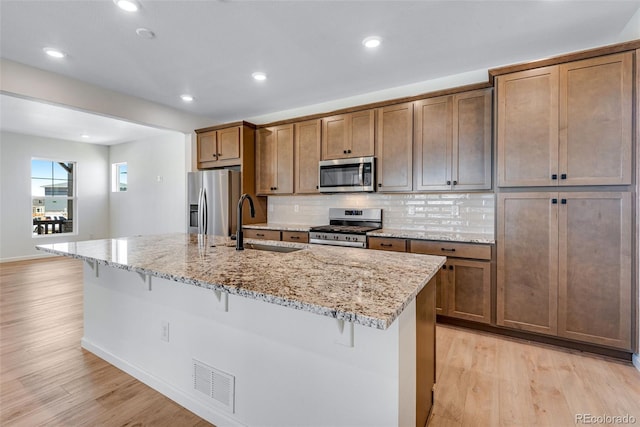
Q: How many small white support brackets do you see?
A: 4